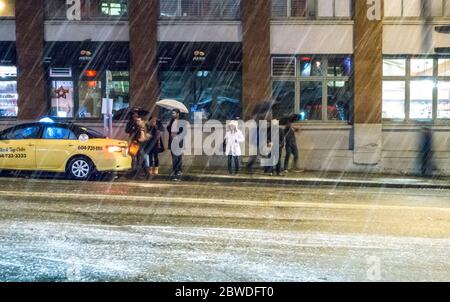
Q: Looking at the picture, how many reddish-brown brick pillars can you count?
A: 4